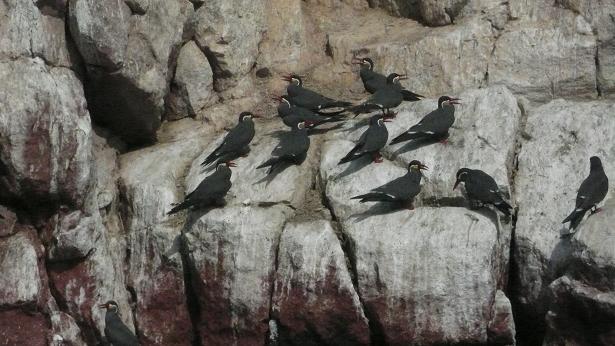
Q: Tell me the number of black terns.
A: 13